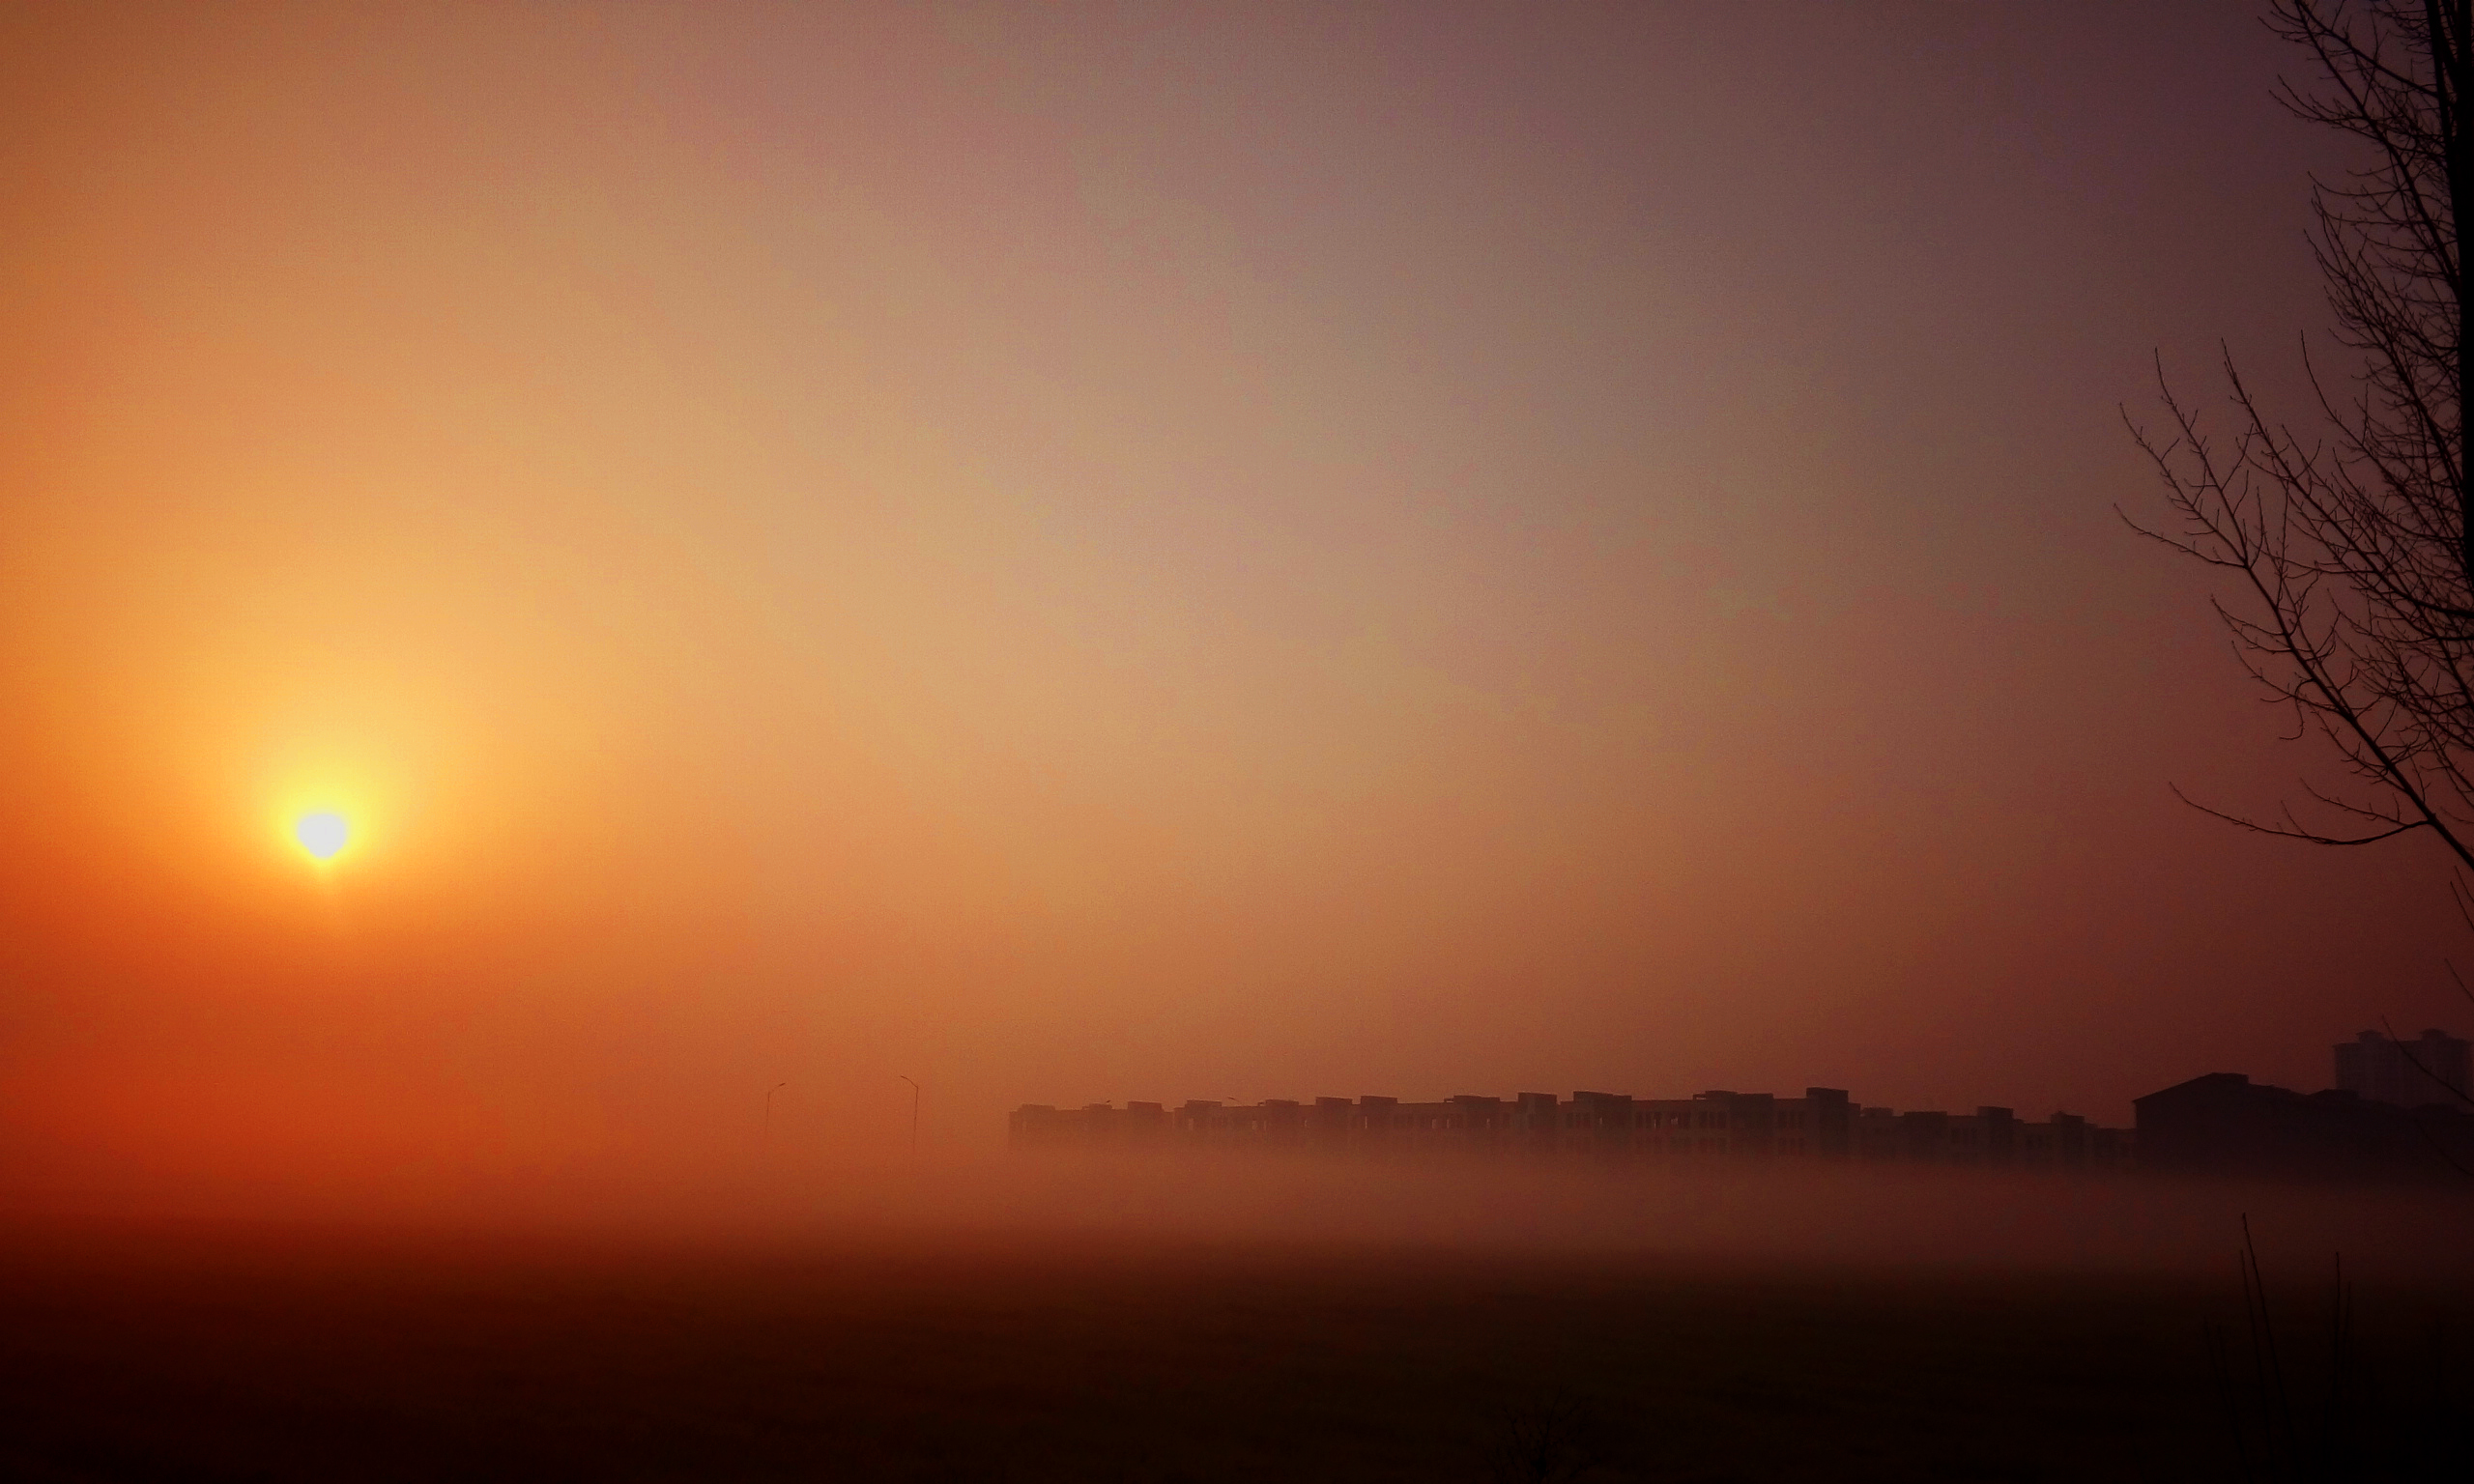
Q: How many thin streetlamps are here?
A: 2